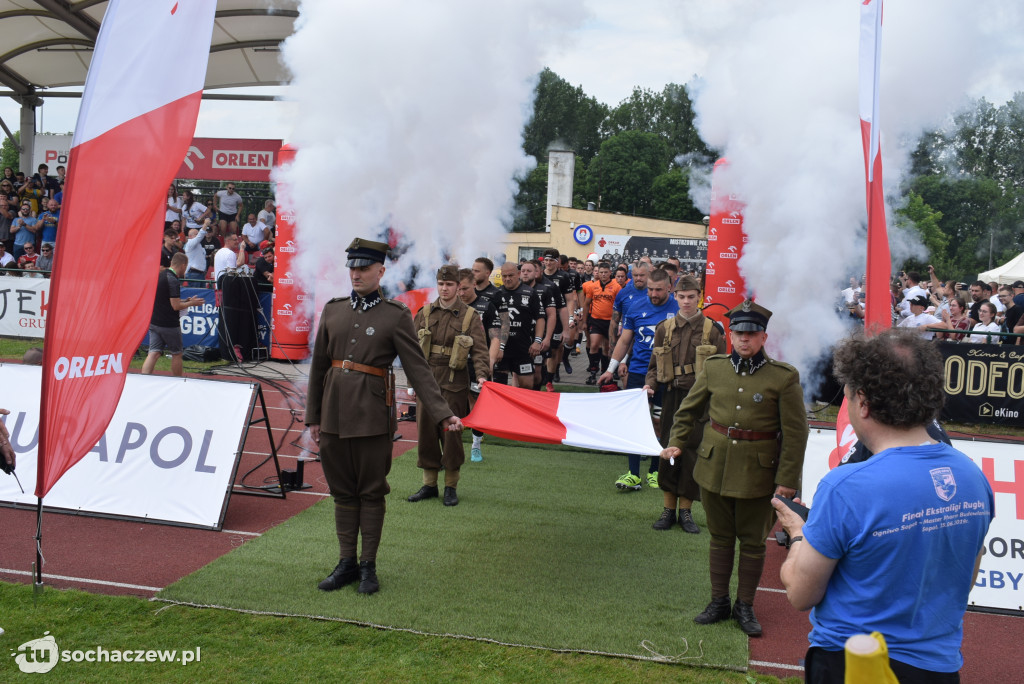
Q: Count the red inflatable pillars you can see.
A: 2